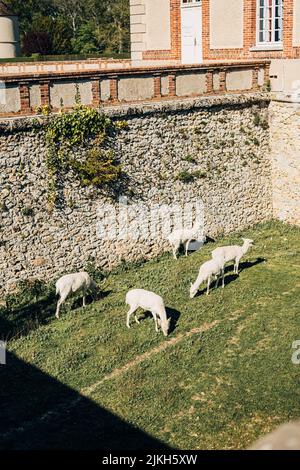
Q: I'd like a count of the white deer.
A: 5